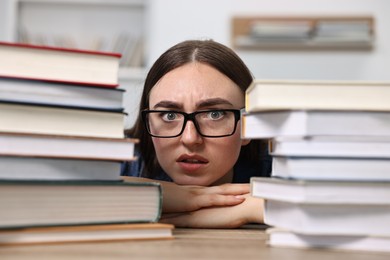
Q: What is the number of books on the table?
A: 14